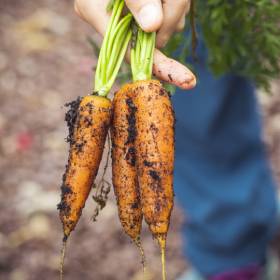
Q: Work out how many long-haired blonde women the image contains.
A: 0